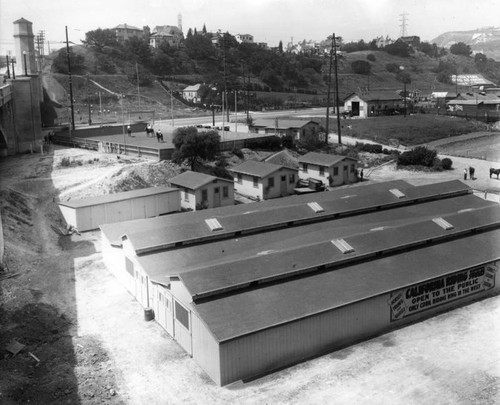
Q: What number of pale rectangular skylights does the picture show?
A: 5